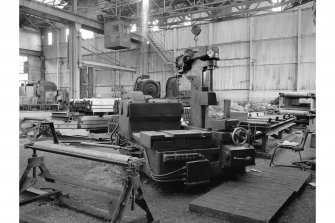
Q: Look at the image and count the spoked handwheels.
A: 1